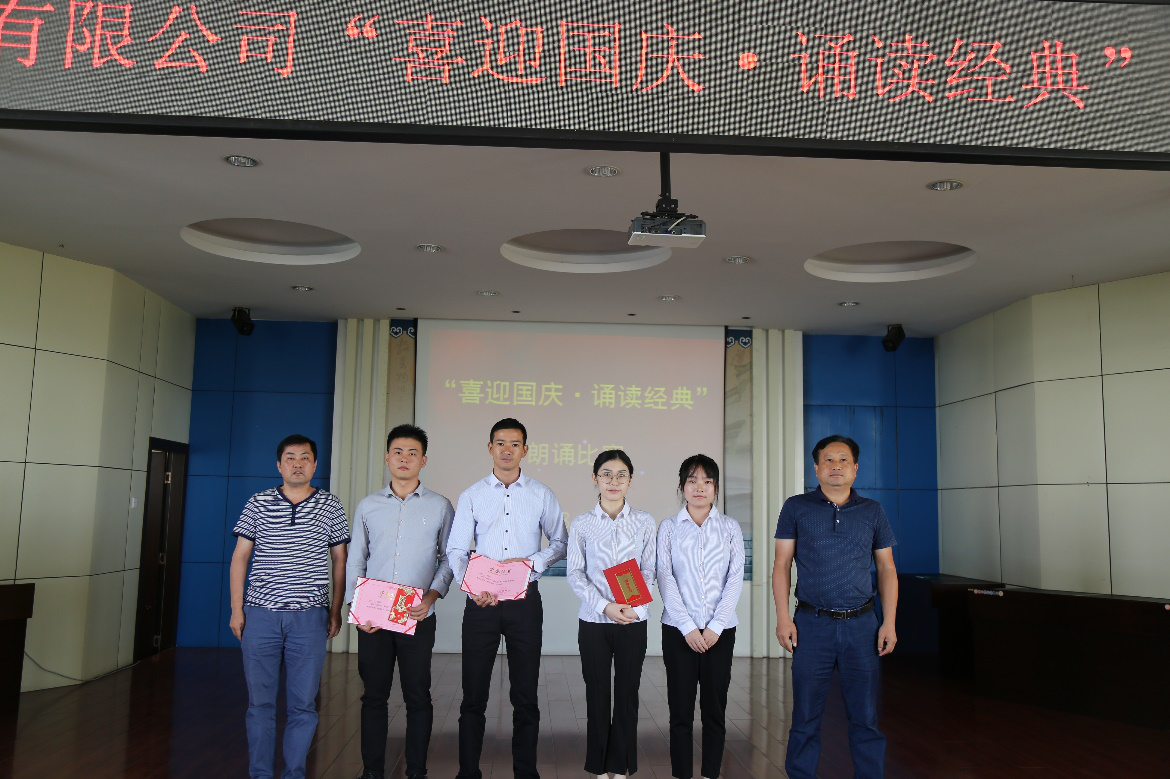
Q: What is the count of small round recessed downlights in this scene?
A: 9